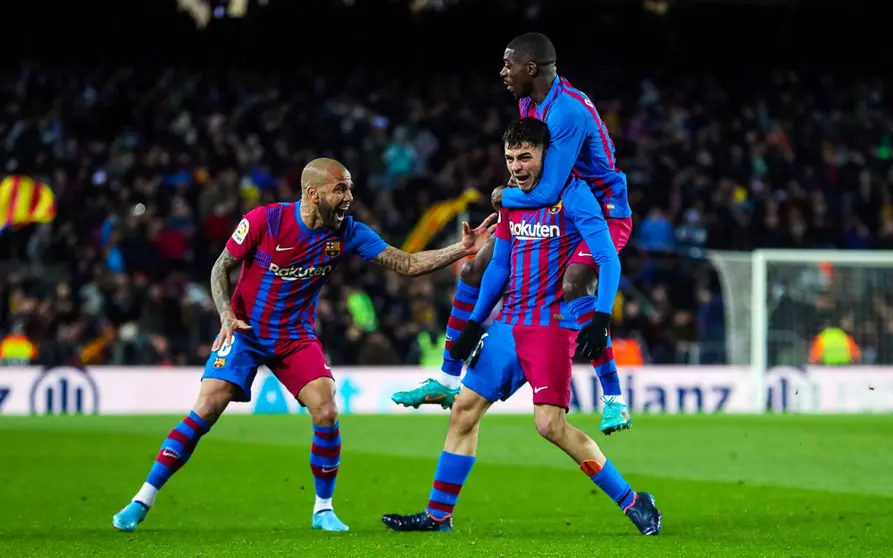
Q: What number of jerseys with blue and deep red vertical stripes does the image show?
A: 3